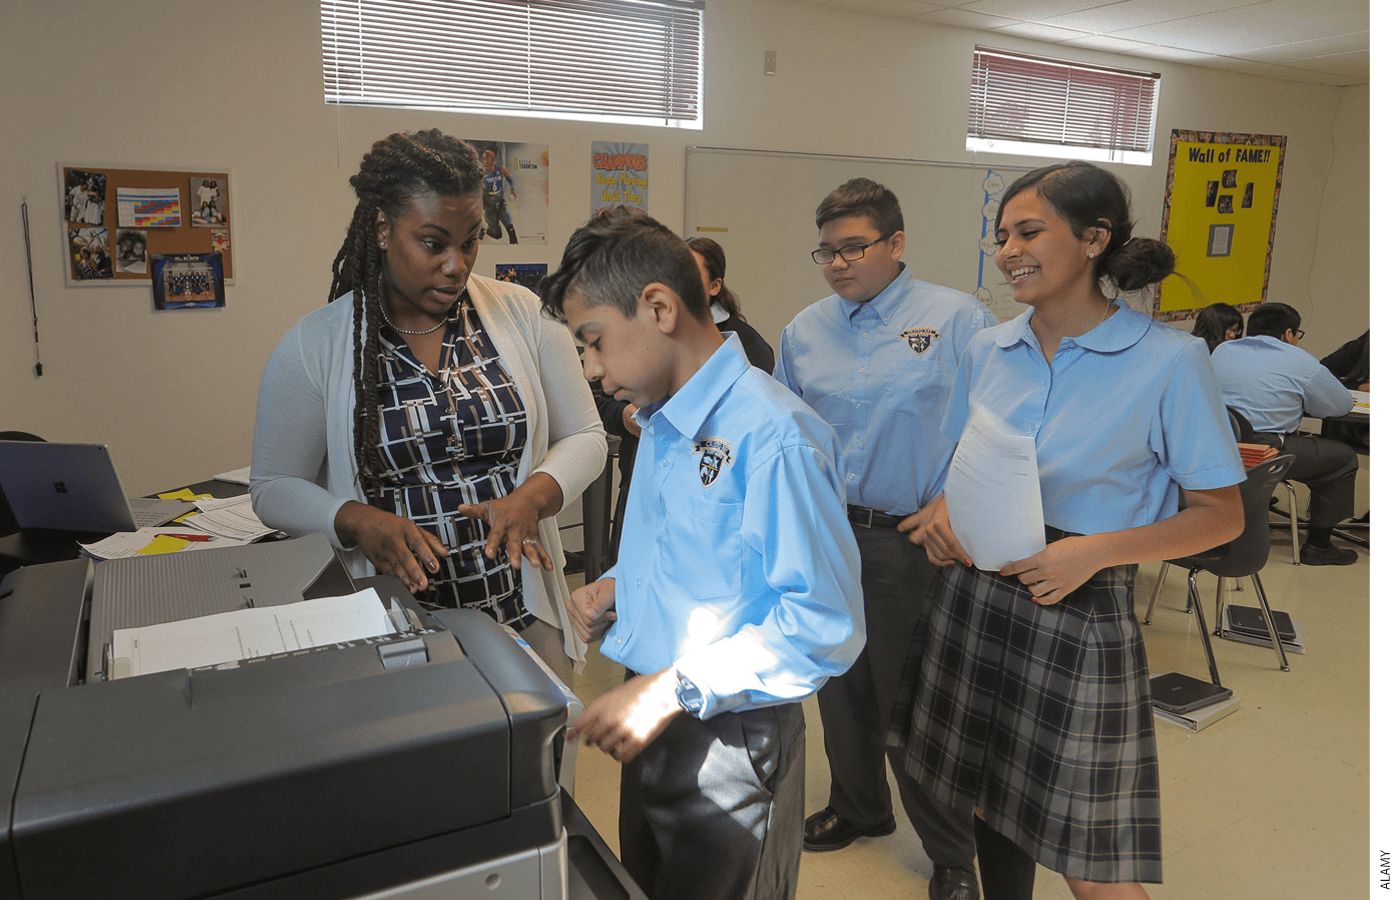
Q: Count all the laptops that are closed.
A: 2